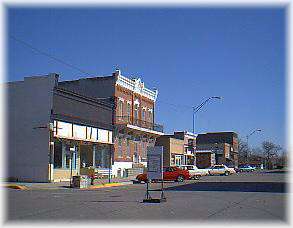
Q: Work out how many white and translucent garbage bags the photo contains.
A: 0